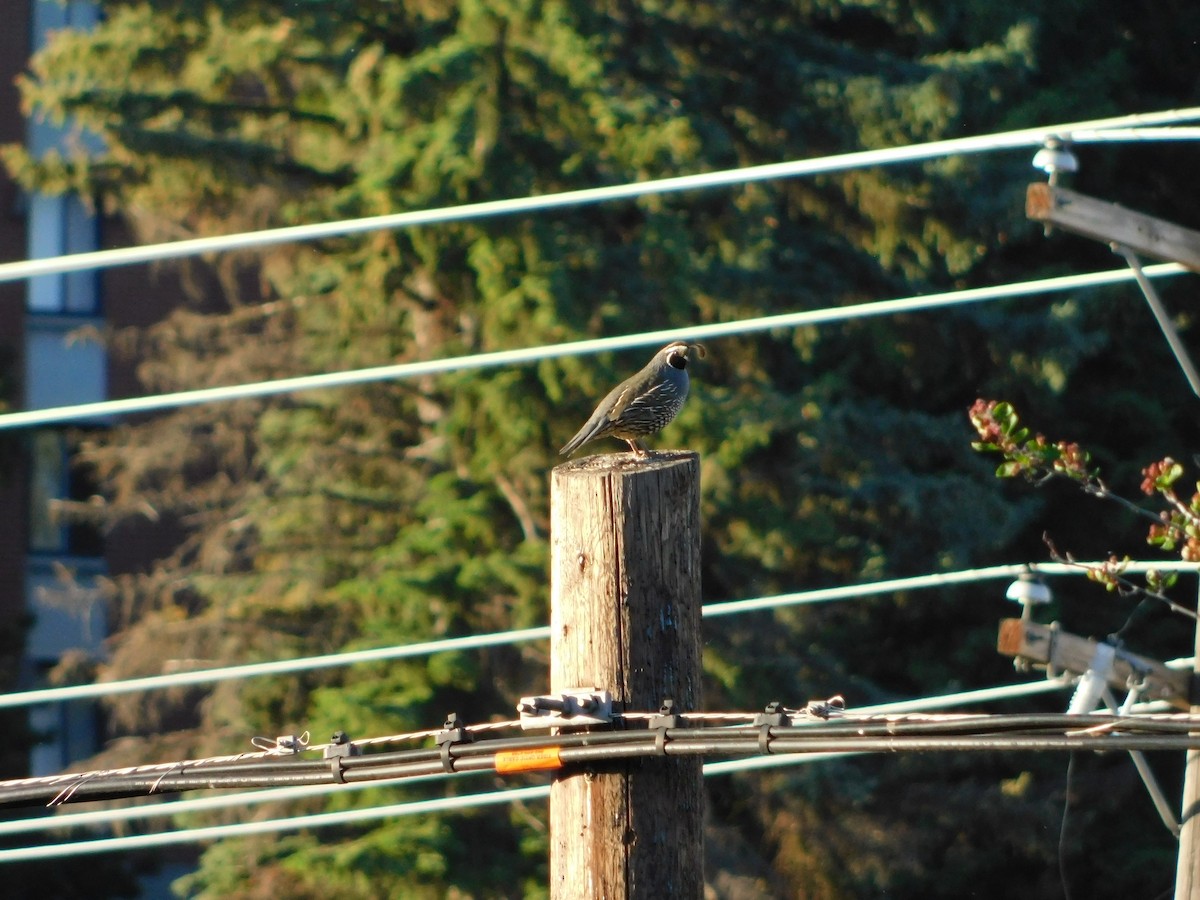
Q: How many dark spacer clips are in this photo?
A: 4